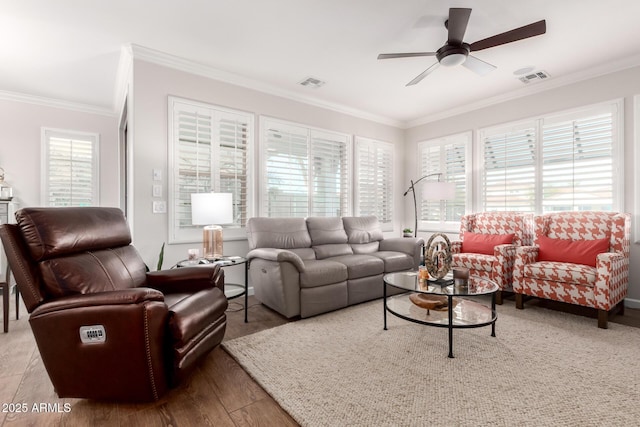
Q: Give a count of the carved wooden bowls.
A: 1